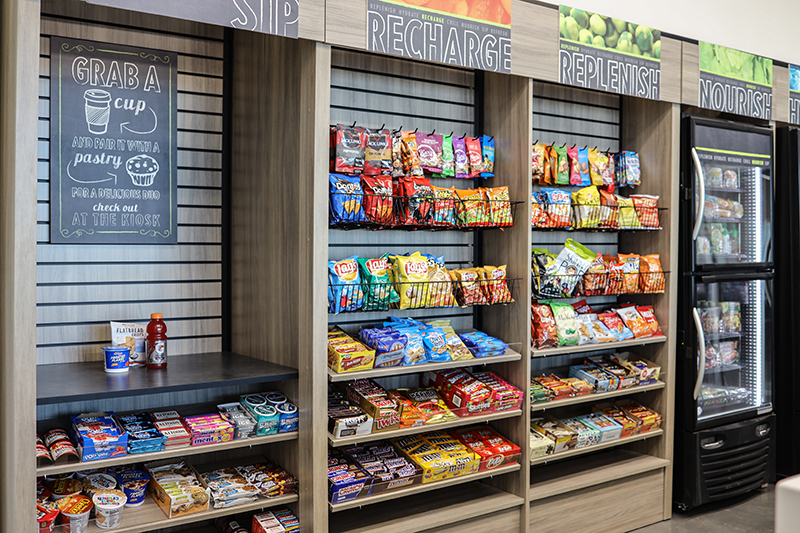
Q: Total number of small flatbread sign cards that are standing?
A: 1